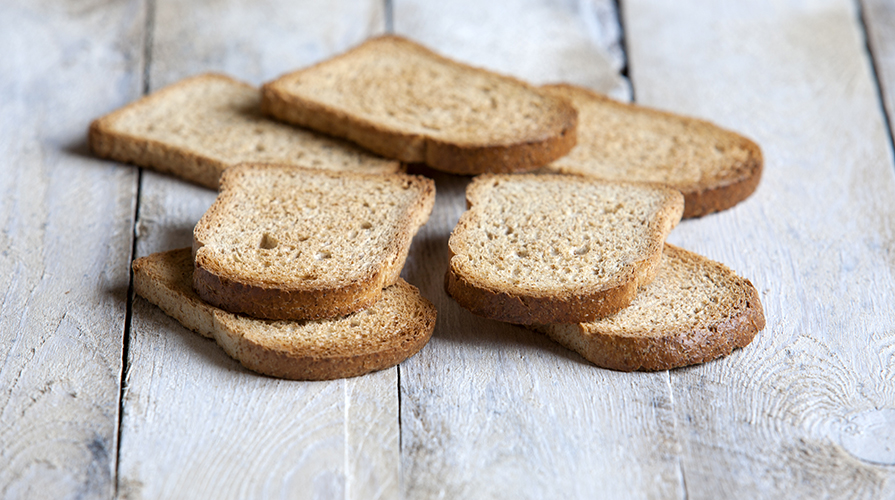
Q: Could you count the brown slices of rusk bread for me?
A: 7